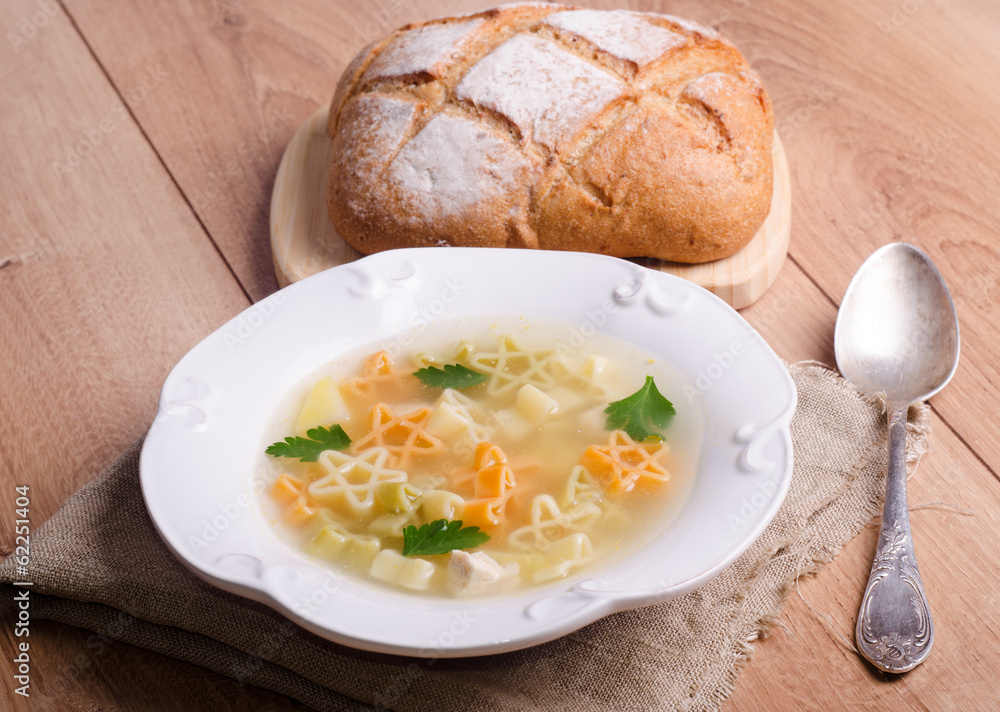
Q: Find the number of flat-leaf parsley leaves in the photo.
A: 4